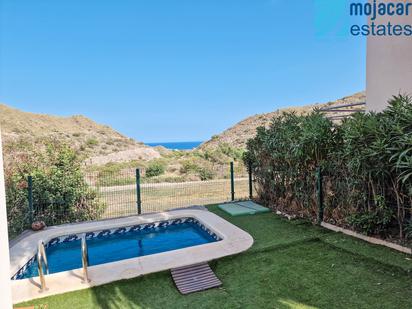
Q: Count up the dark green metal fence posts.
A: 5